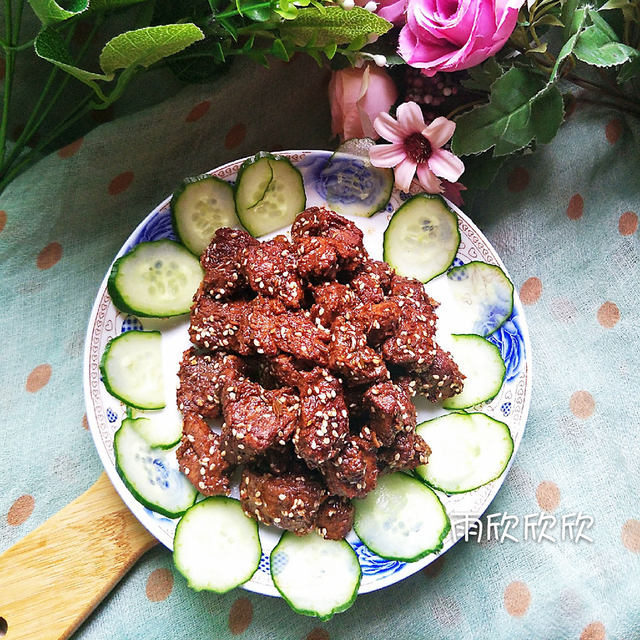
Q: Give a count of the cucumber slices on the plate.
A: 14